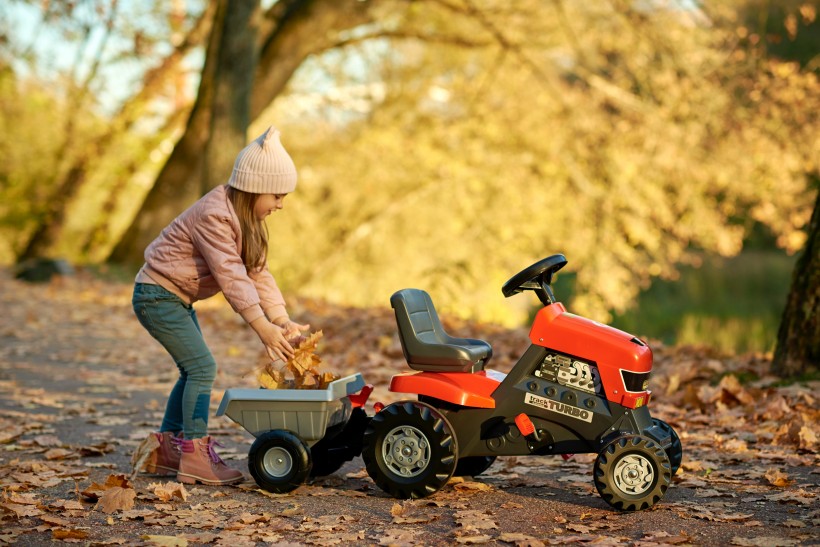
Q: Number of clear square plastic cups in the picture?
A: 0